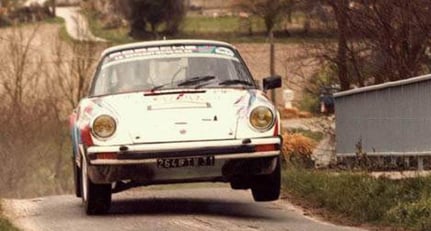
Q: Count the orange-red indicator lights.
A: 2